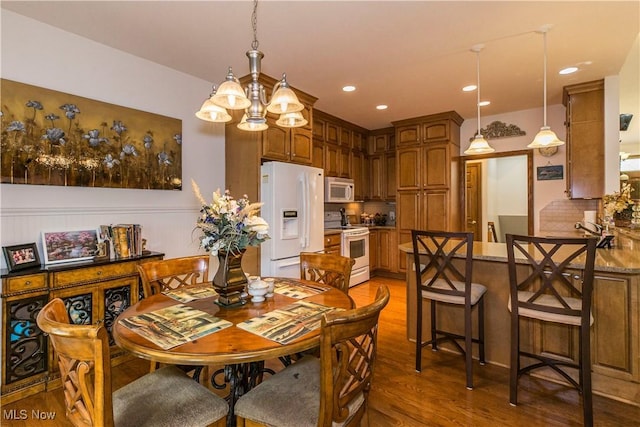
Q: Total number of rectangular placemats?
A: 4